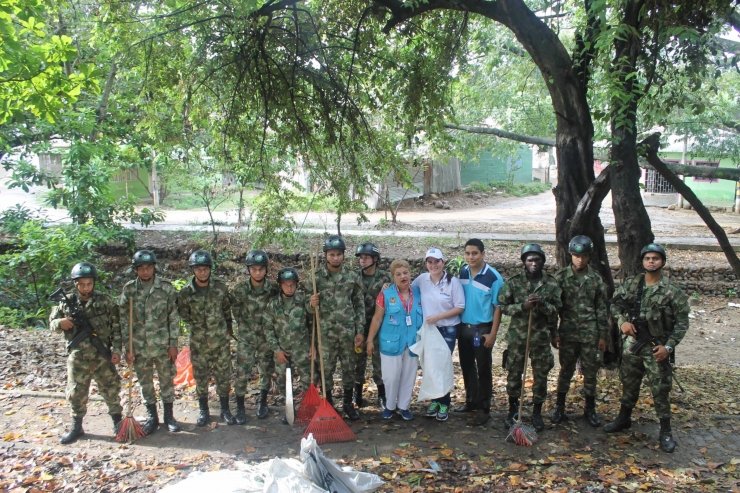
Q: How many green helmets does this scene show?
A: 10